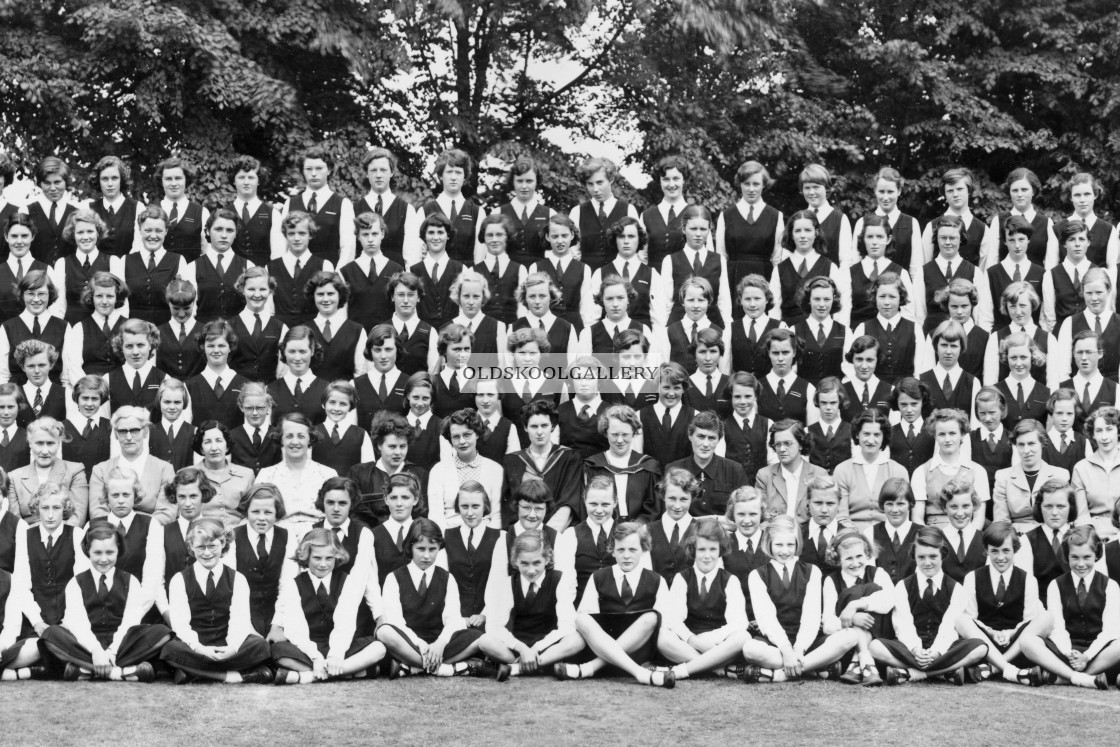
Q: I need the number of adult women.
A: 14